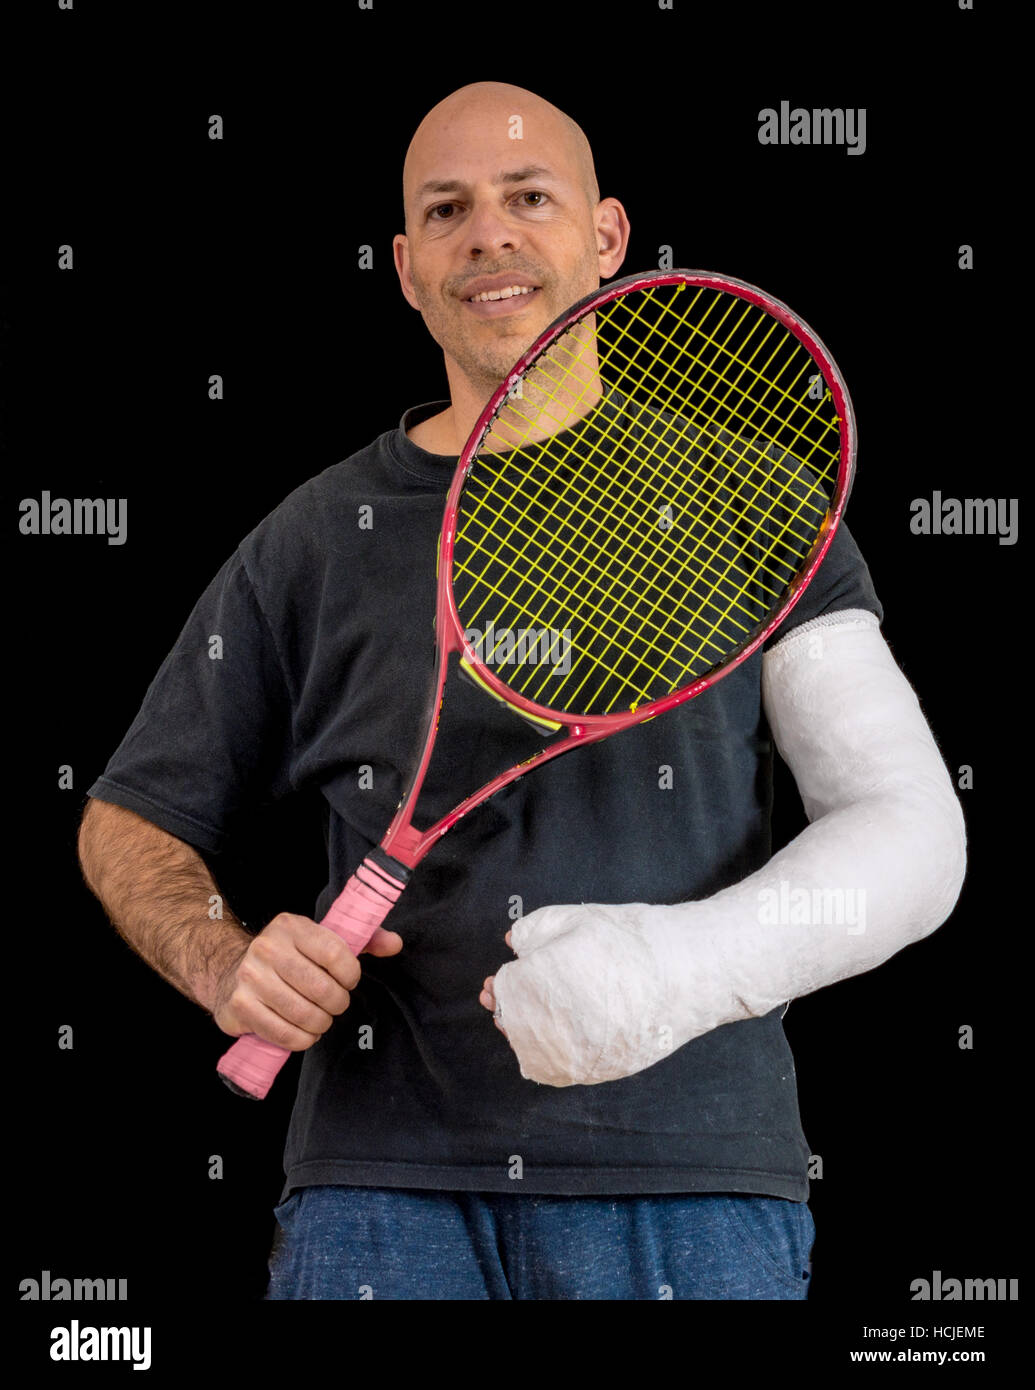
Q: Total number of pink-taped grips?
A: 1